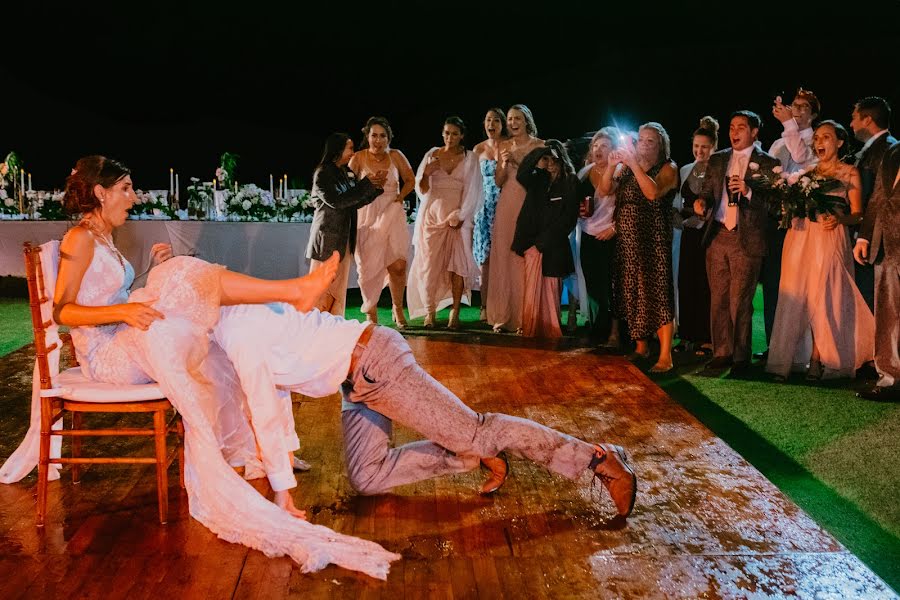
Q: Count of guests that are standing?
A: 14